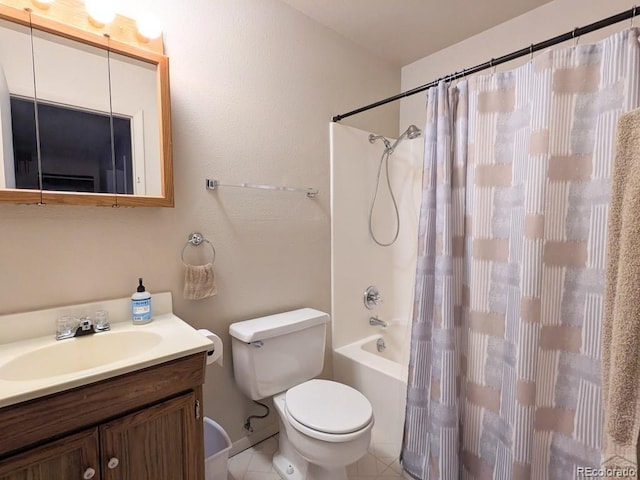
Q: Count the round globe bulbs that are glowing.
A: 3